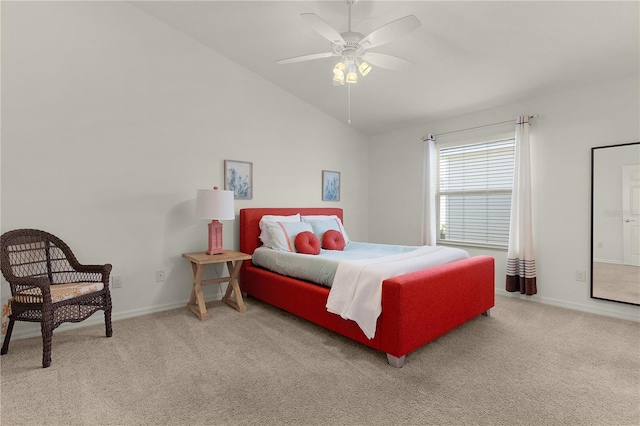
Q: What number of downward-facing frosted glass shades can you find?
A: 4